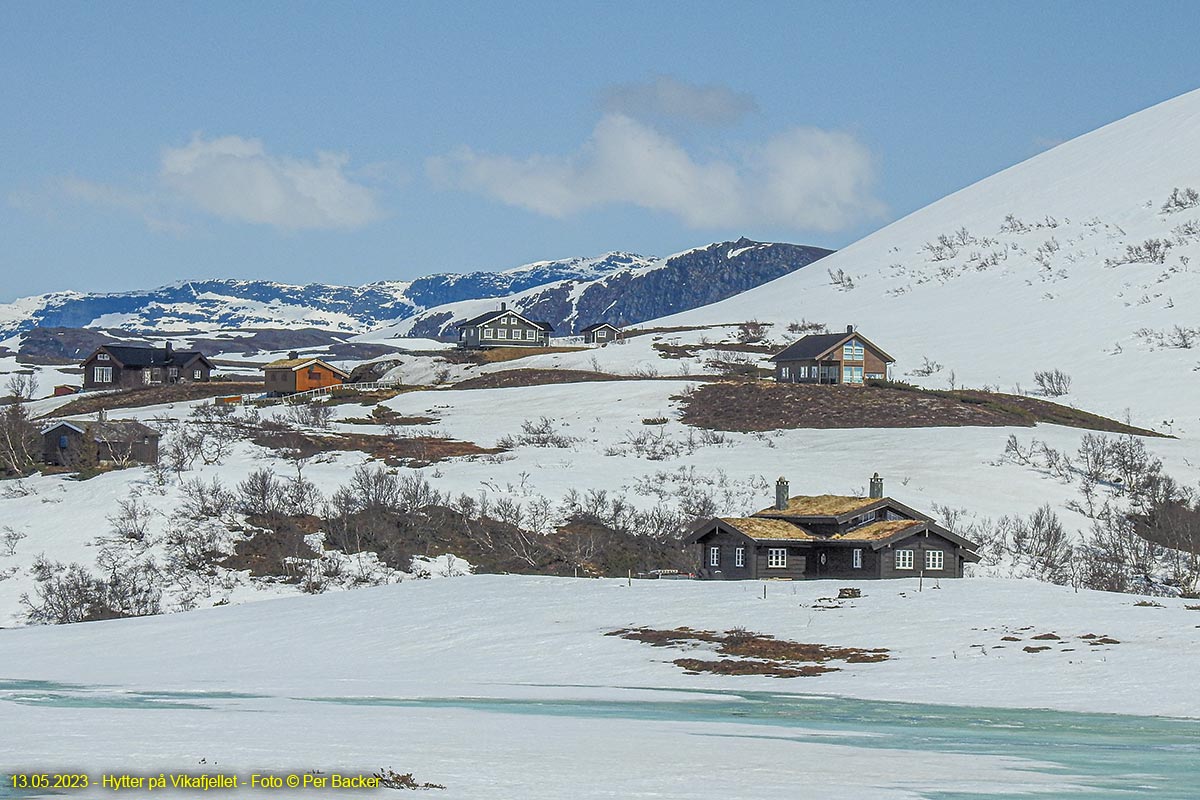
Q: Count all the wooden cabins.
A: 7